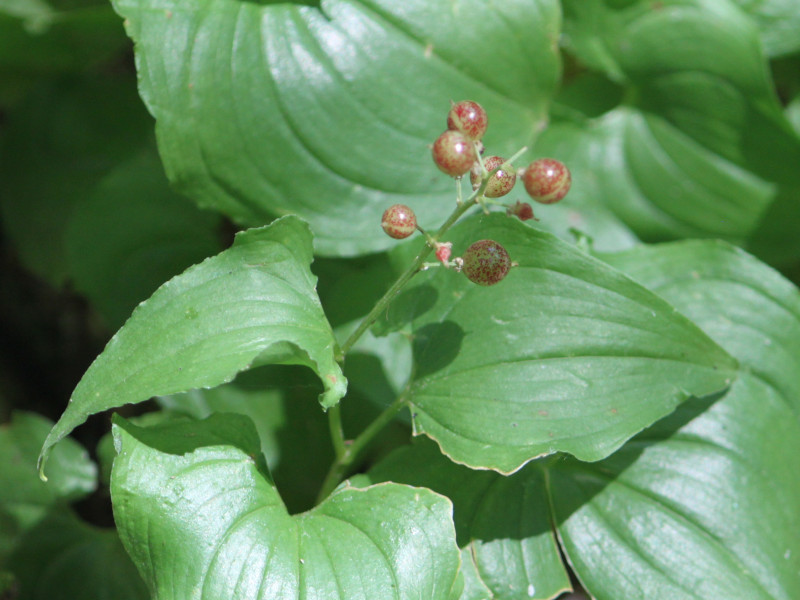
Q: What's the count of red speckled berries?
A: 6